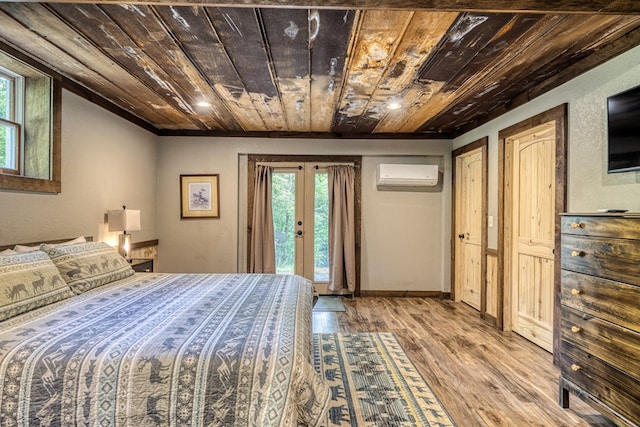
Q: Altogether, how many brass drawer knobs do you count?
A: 5